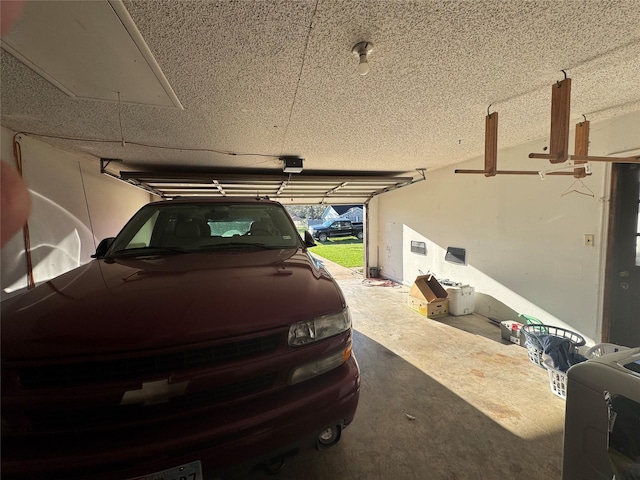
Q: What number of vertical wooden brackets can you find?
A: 3